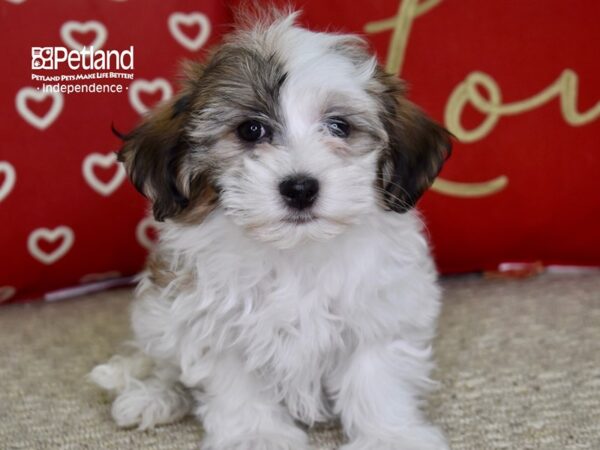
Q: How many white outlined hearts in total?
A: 8